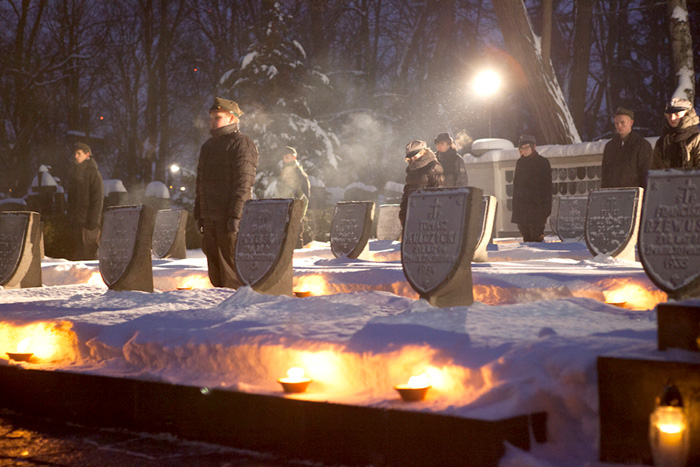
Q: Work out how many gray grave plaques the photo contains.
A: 11